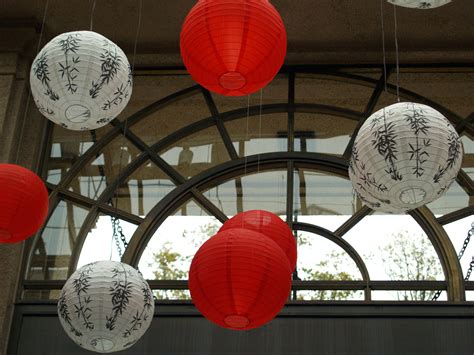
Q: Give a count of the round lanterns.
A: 8